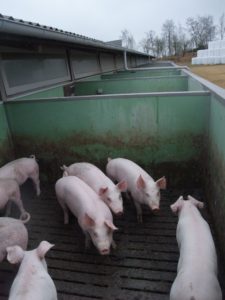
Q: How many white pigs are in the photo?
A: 8